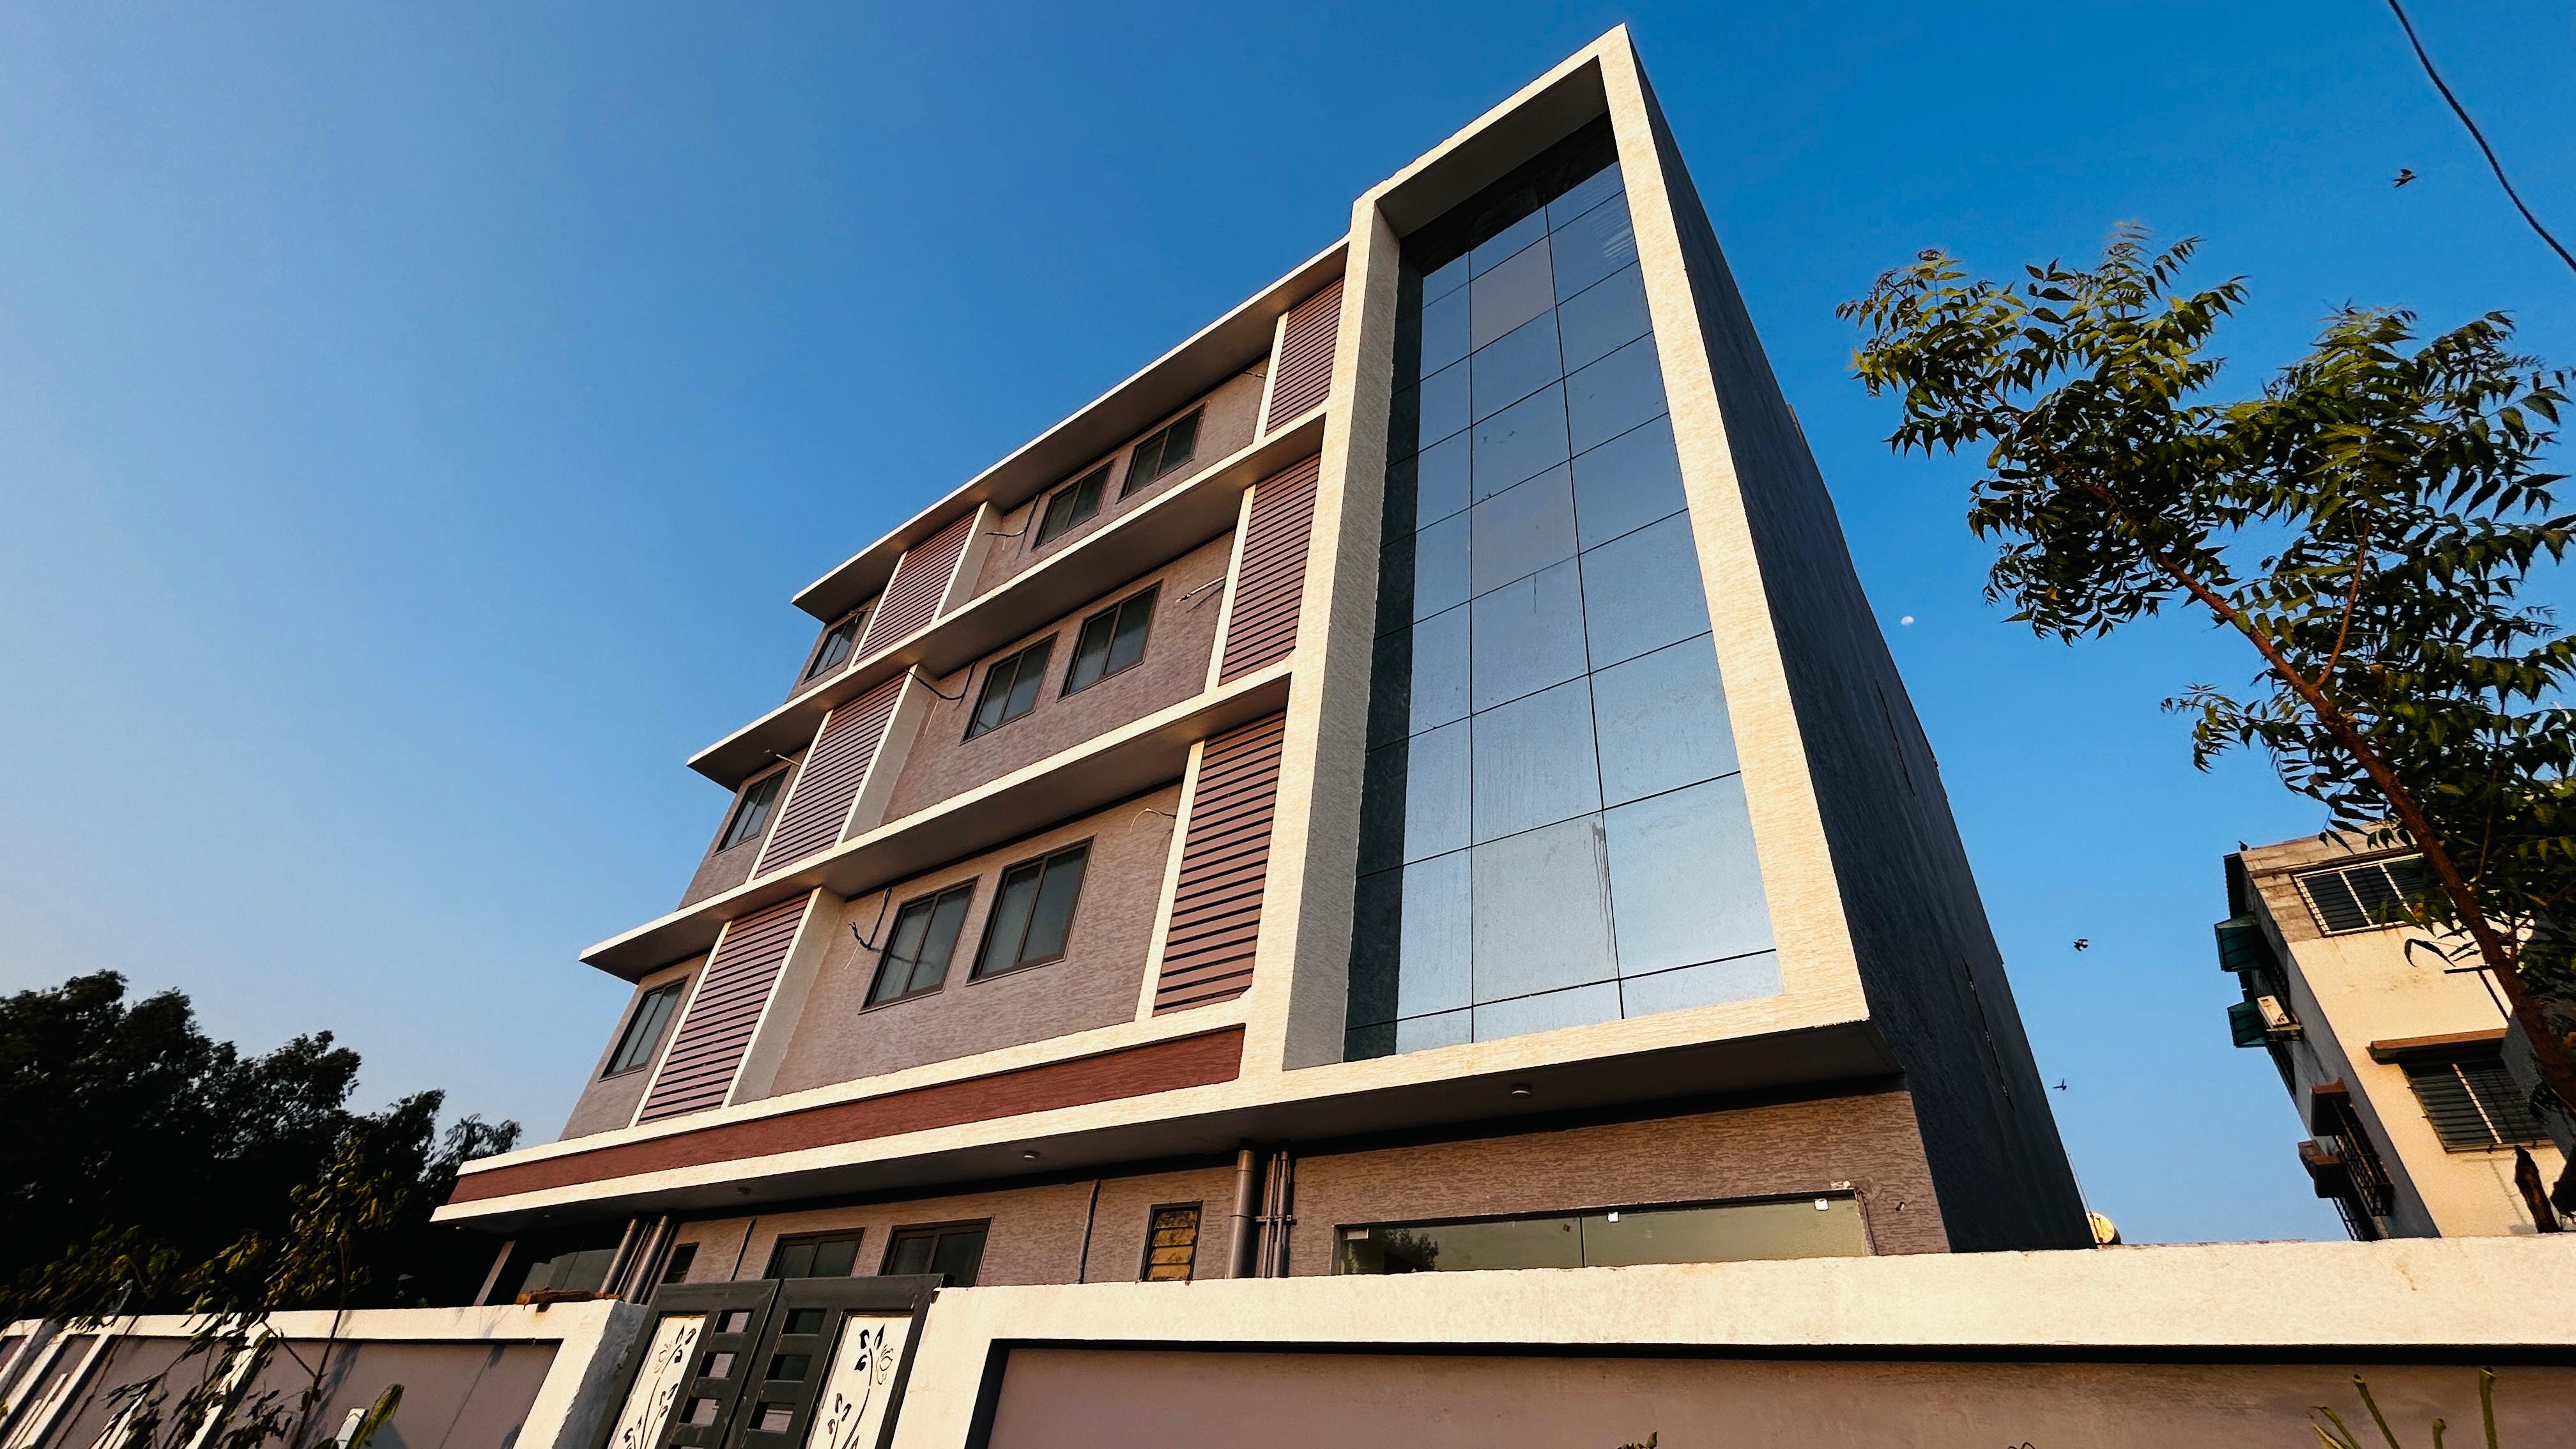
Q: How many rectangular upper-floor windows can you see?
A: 9